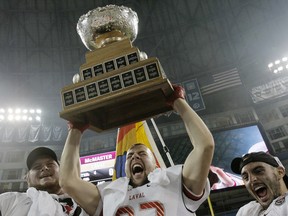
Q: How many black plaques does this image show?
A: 13